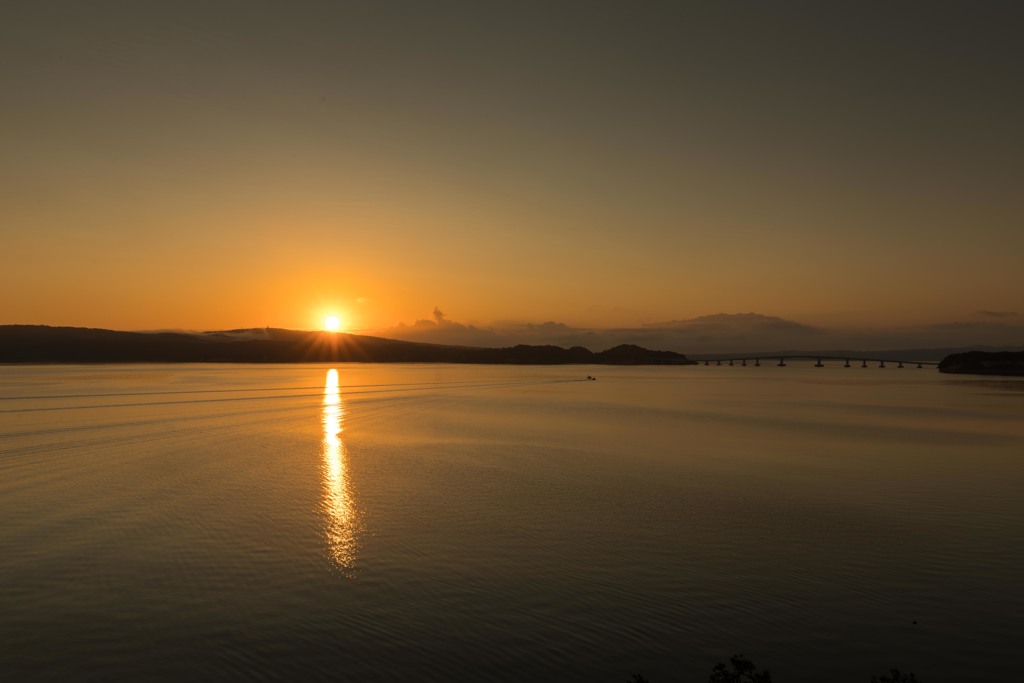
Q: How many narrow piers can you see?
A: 12